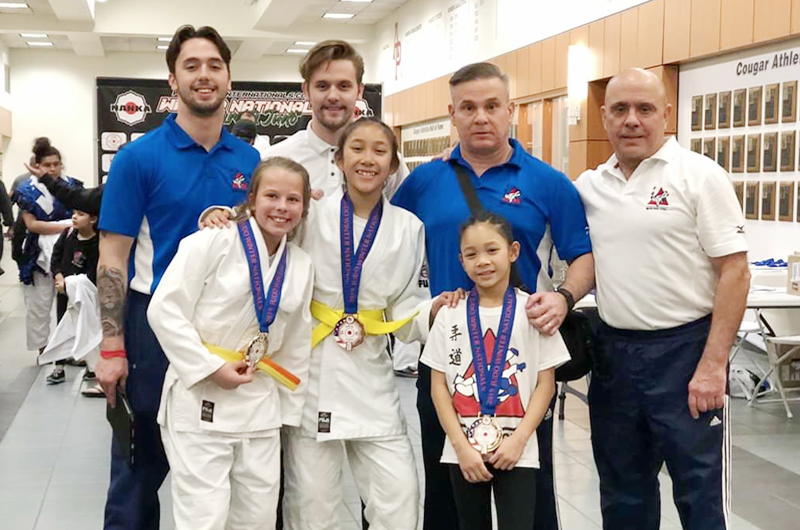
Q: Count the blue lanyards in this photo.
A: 3